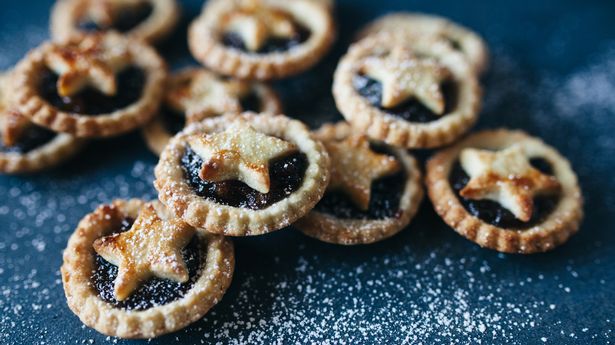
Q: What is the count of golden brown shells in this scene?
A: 11